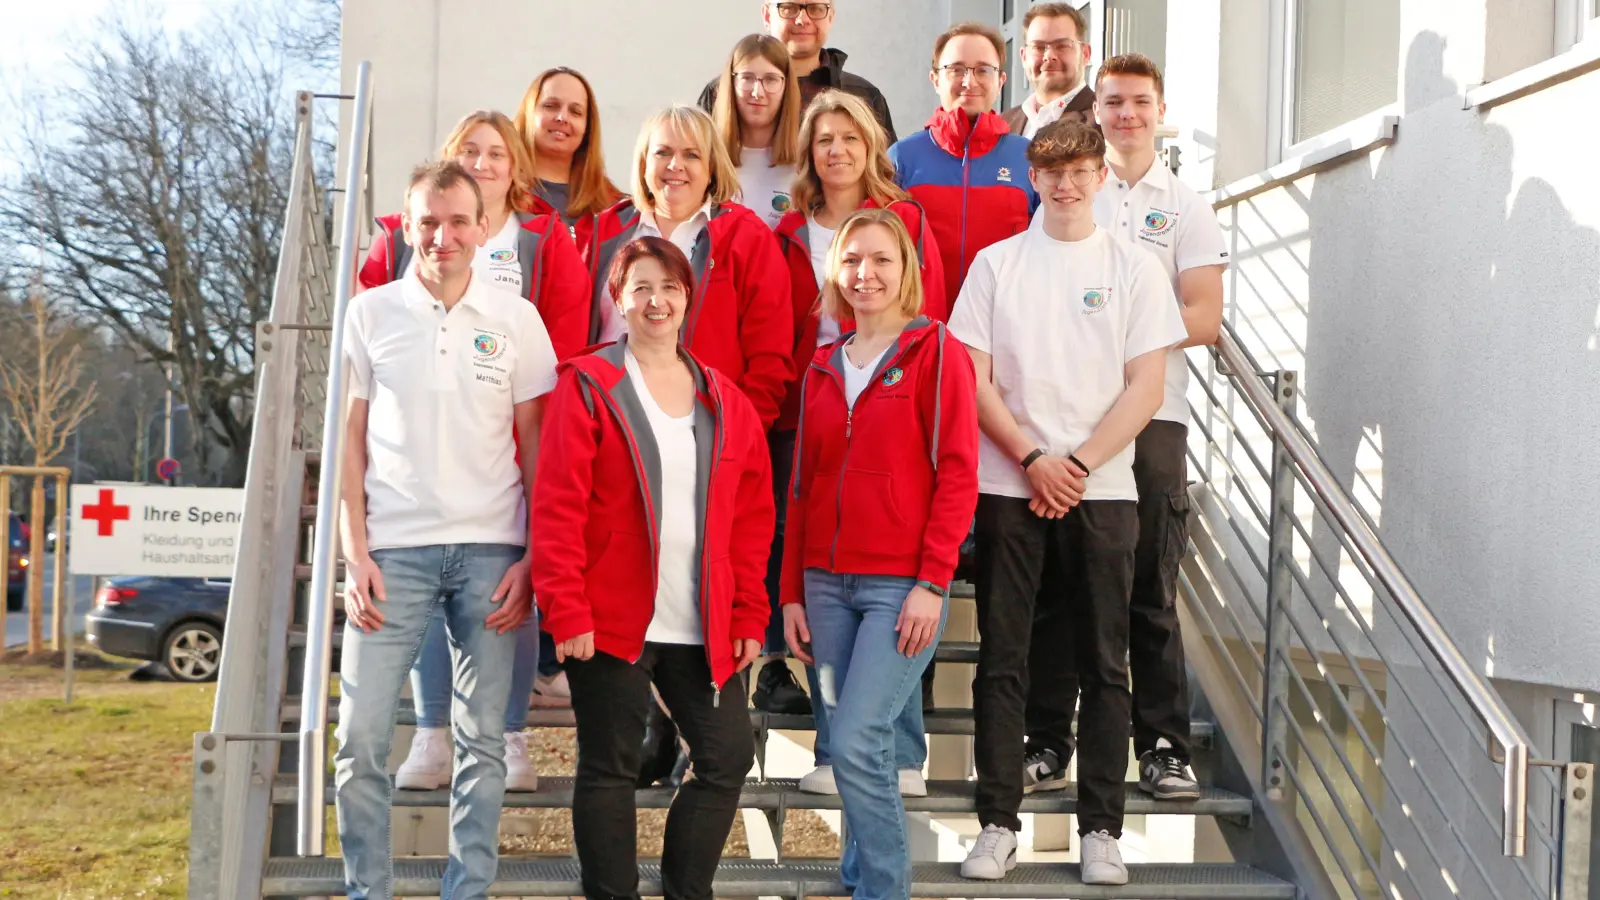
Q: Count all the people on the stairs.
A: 13